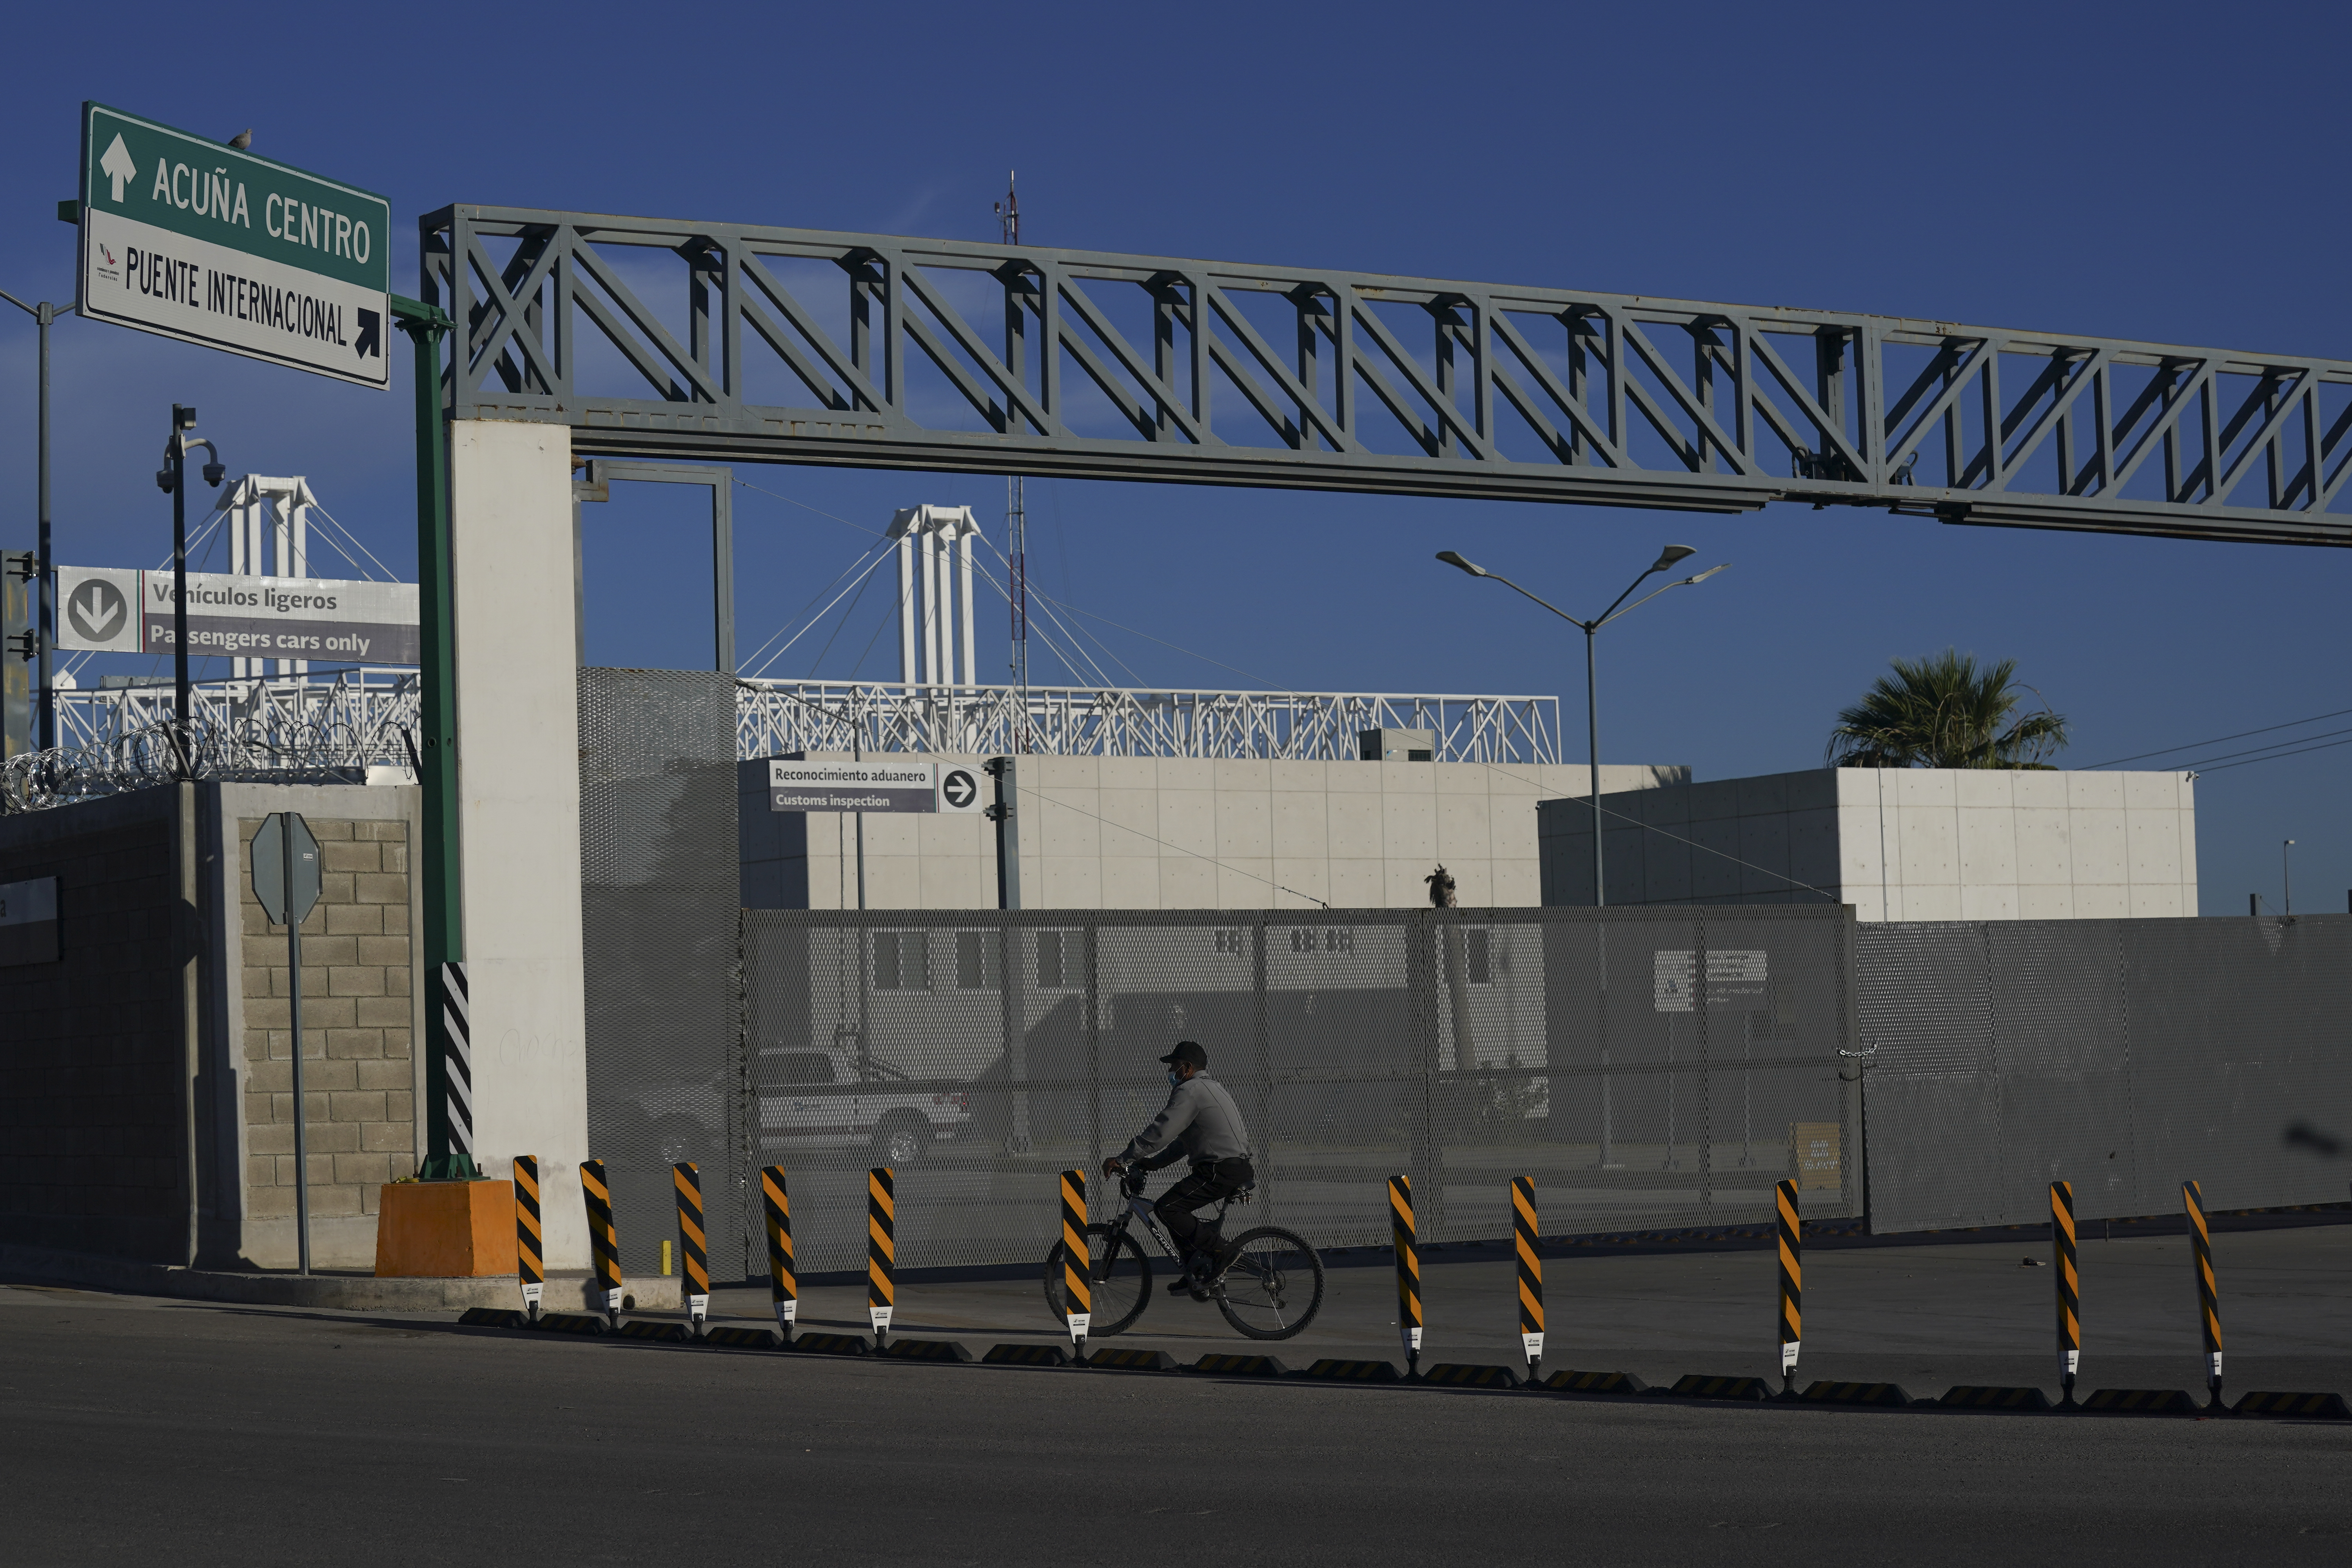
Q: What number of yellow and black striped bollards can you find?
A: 11